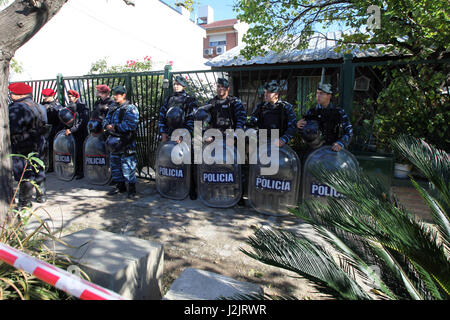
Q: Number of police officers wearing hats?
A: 9